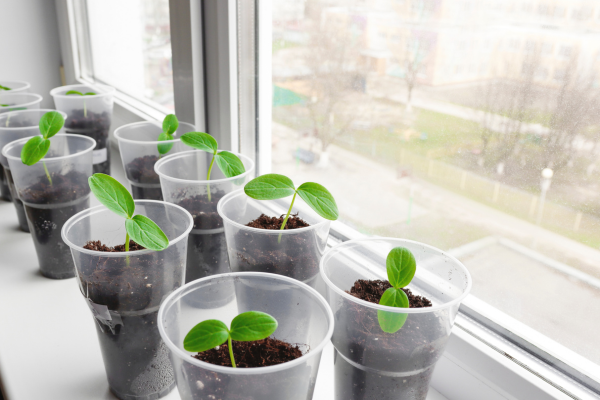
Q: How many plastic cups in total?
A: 11